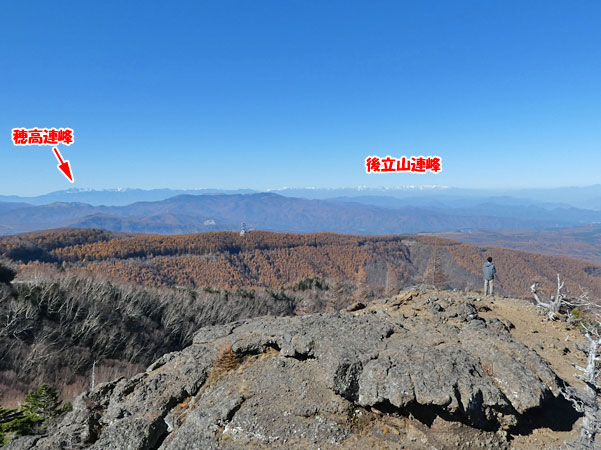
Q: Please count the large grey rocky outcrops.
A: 1